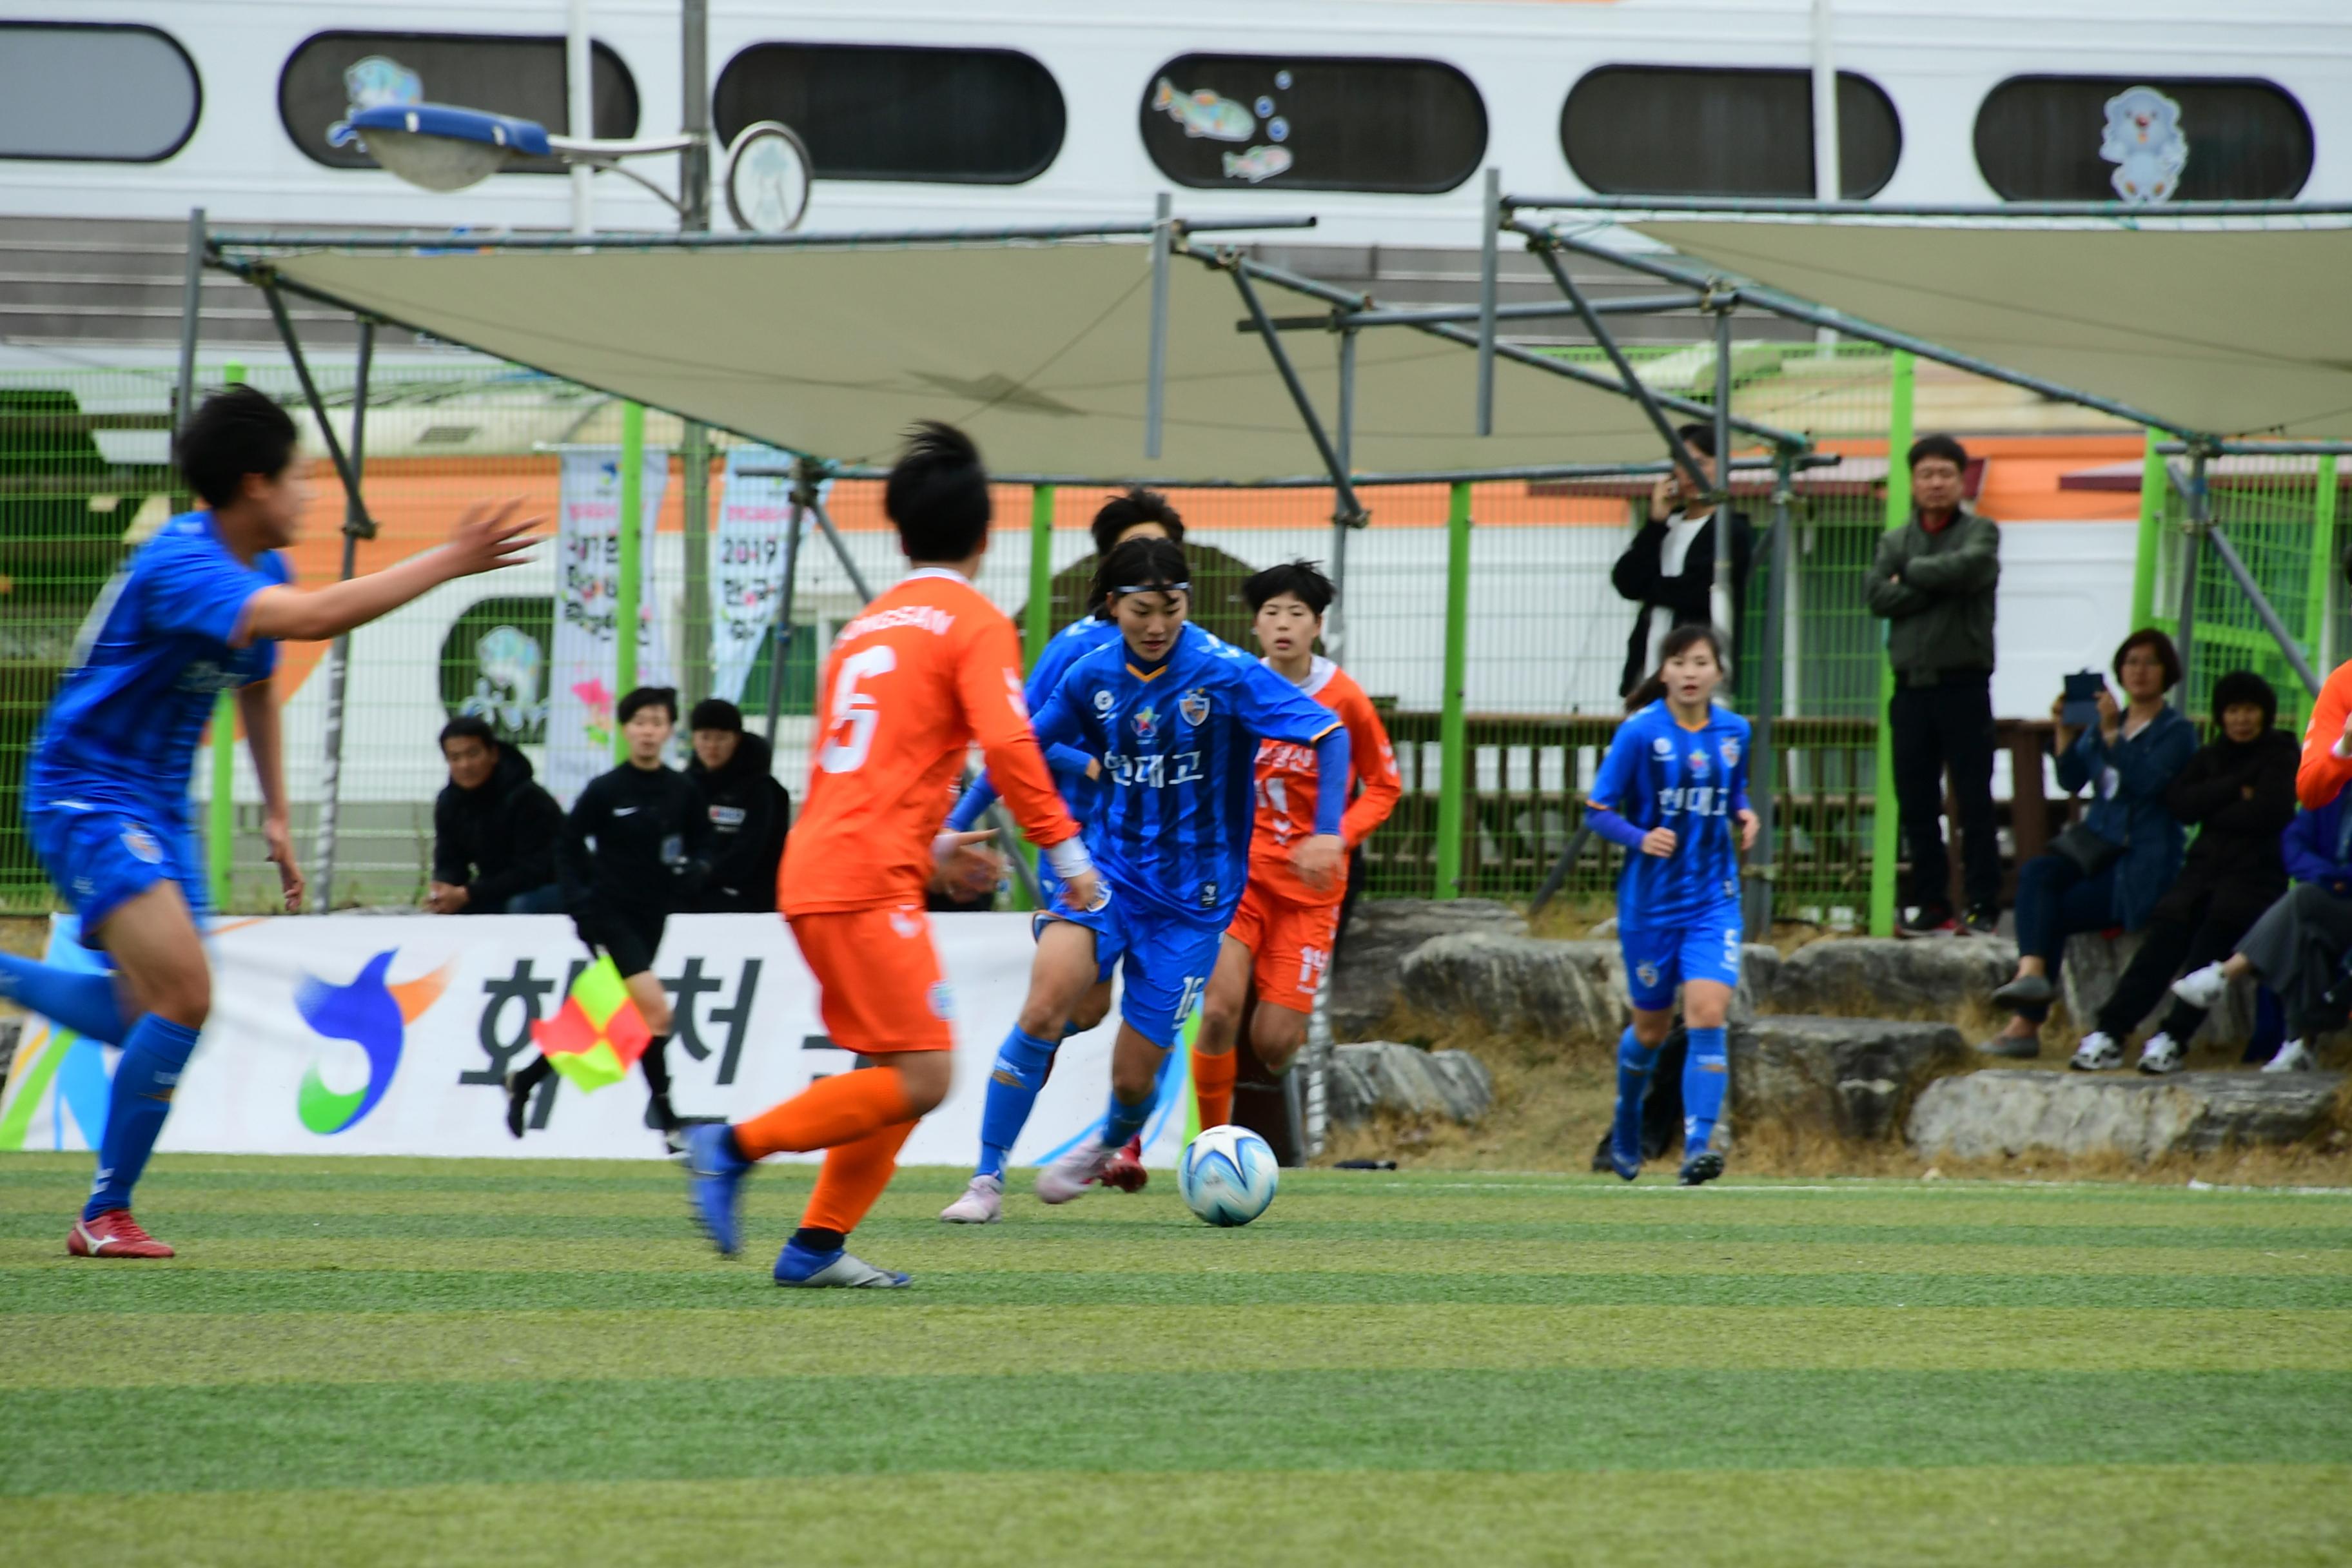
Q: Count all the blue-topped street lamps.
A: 1